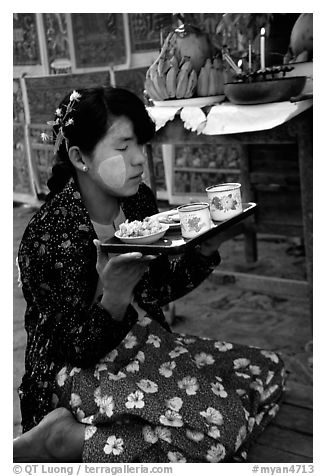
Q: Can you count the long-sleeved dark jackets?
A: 1